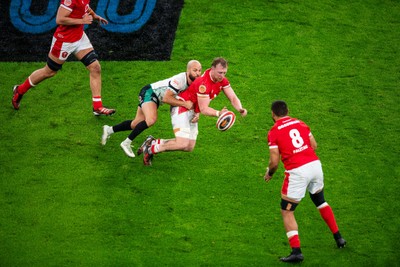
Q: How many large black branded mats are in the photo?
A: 1